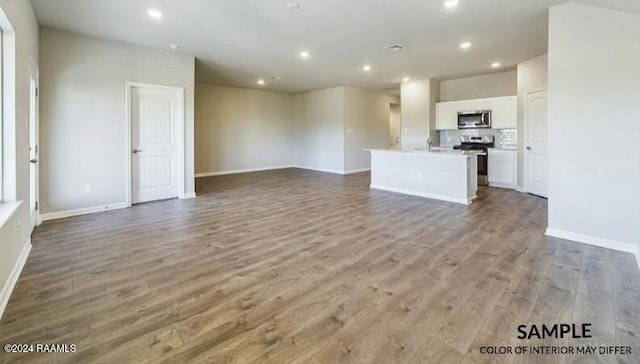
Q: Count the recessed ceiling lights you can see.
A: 8